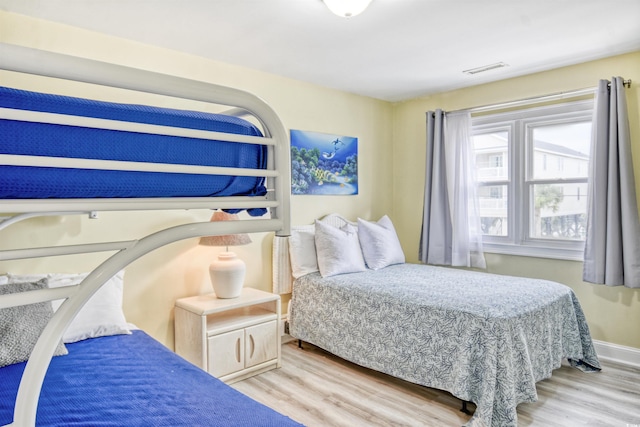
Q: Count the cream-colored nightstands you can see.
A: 1